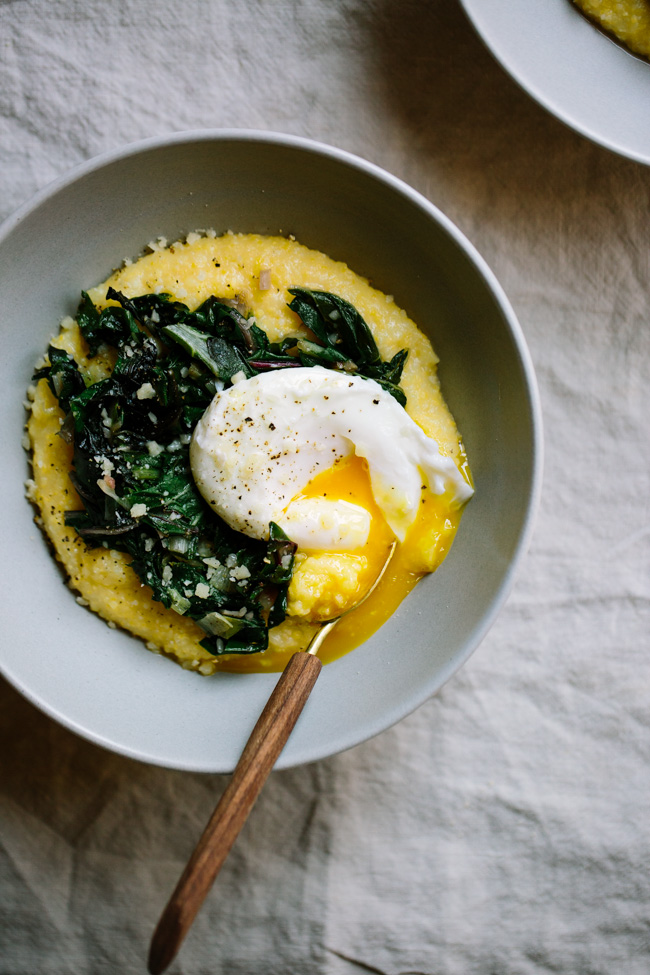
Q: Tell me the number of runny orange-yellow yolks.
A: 1